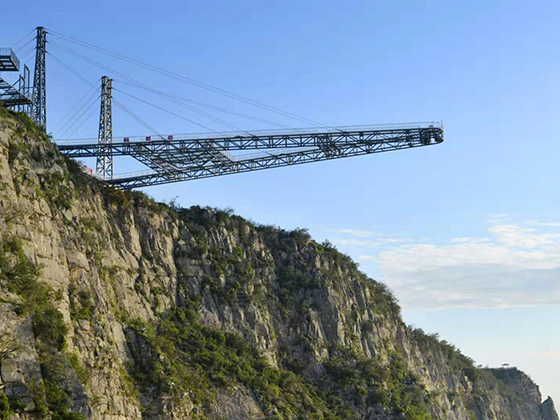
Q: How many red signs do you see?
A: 3